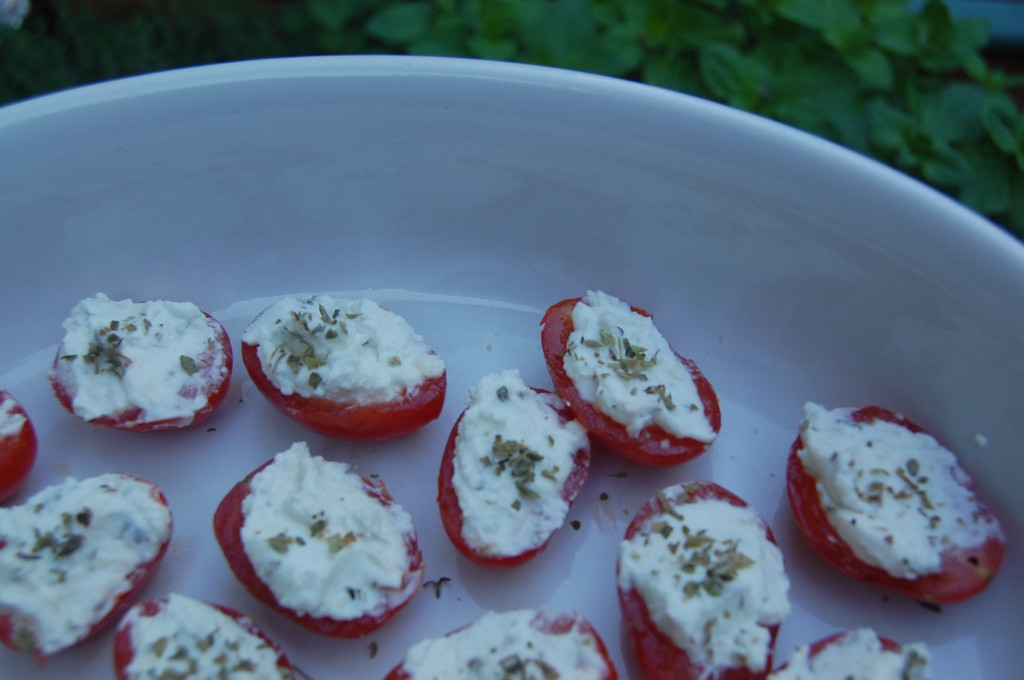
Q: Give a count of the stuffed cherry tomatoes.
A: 12